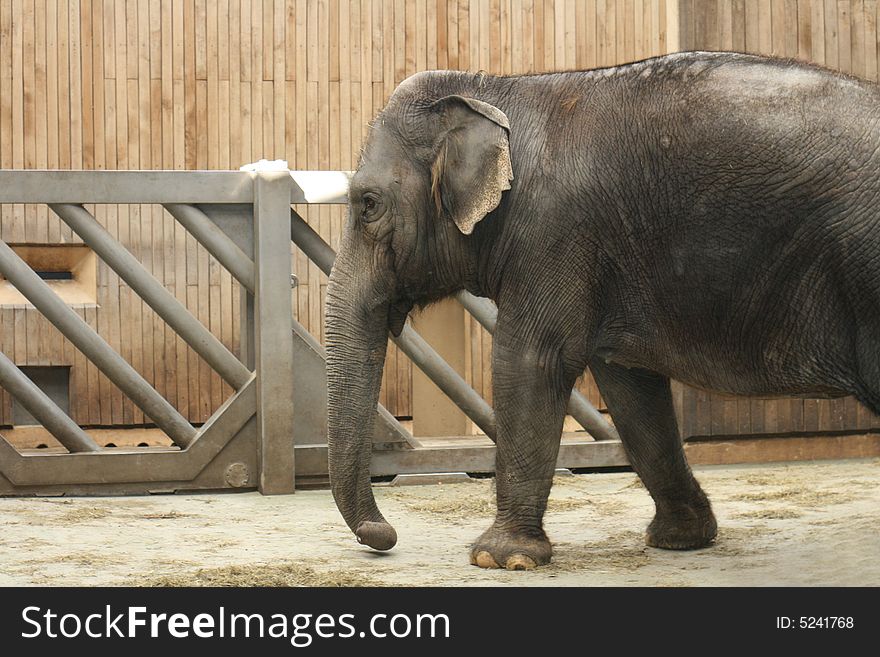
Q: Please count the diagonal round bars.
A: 6